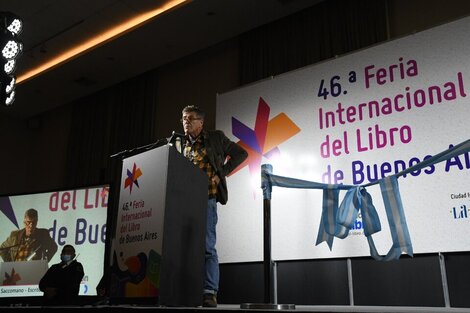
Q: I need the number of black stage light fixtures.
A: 5